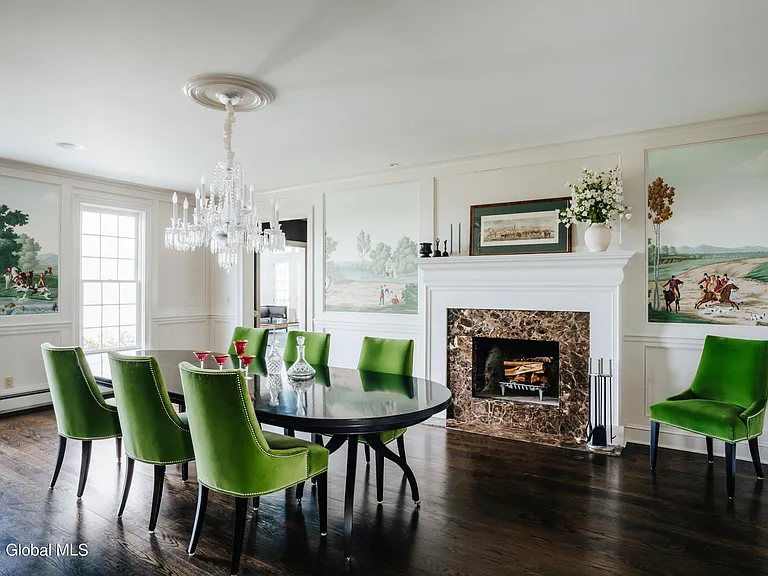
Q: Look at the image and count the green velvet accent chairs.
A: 7